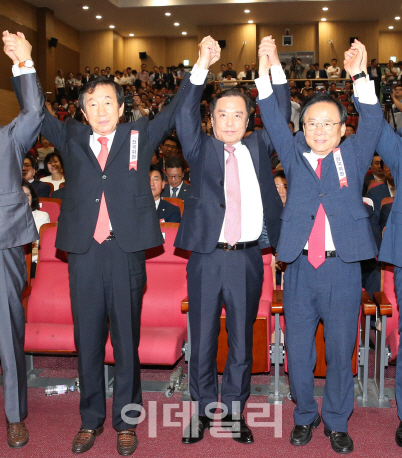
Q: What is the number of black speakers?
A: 4